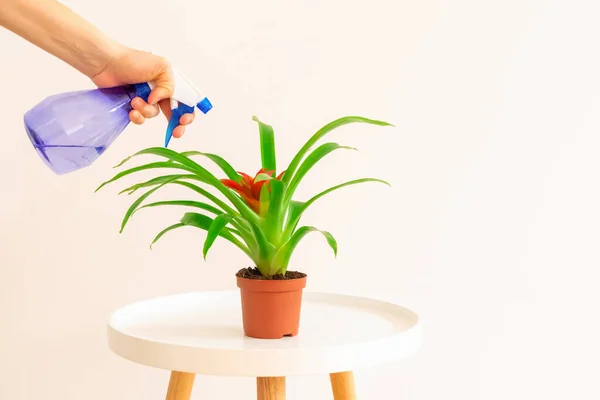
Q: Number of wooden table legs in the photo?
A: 3